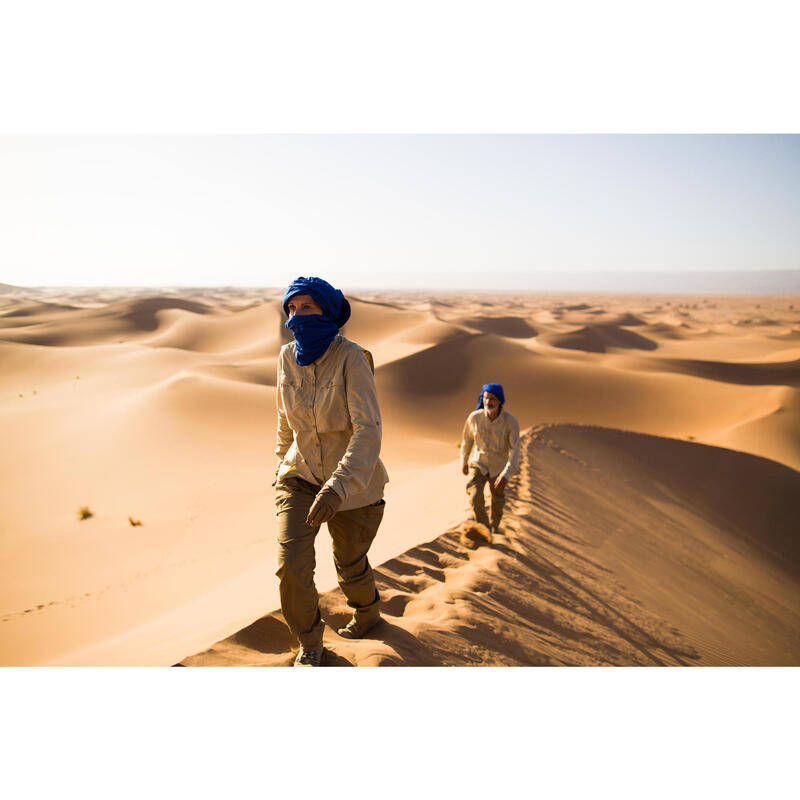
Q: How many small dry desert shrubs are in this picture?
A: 2